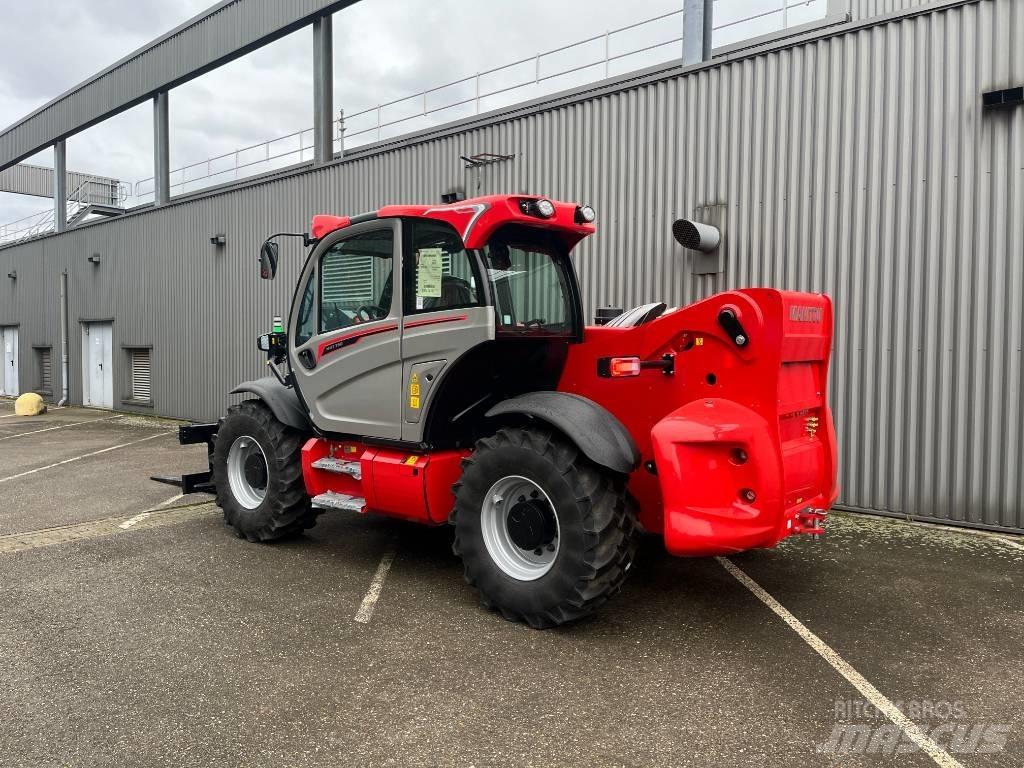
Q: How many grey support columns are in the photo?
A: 4